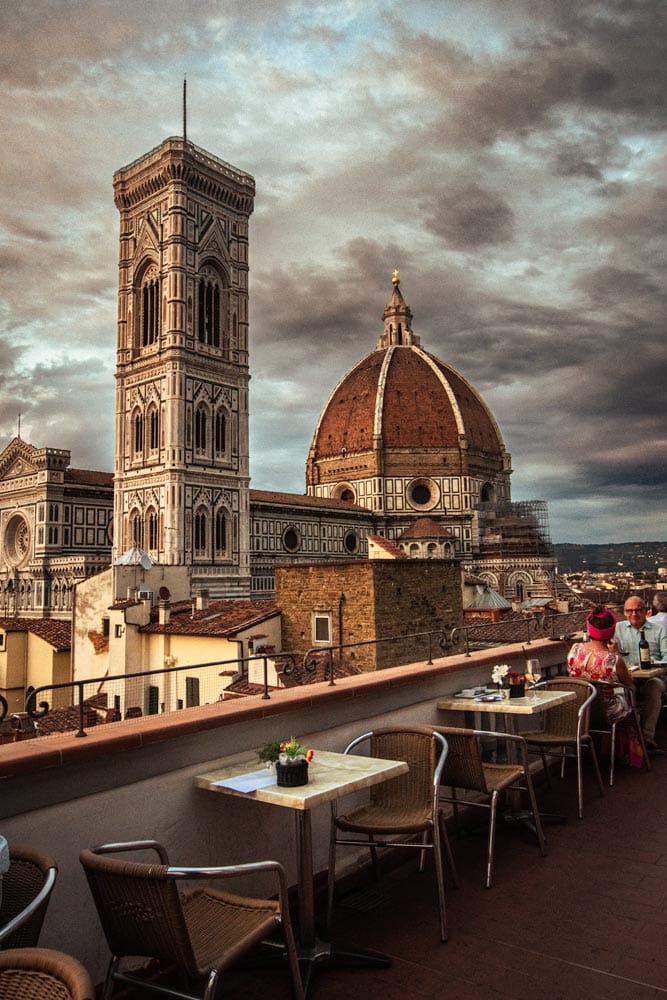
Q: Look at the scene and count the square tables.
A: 3